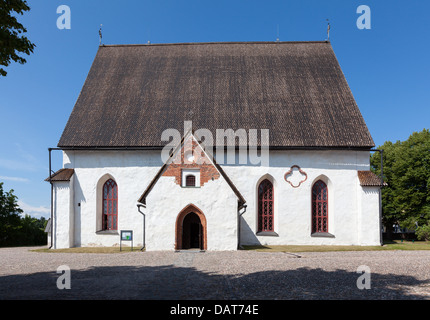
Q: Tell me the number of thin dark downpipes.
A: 4